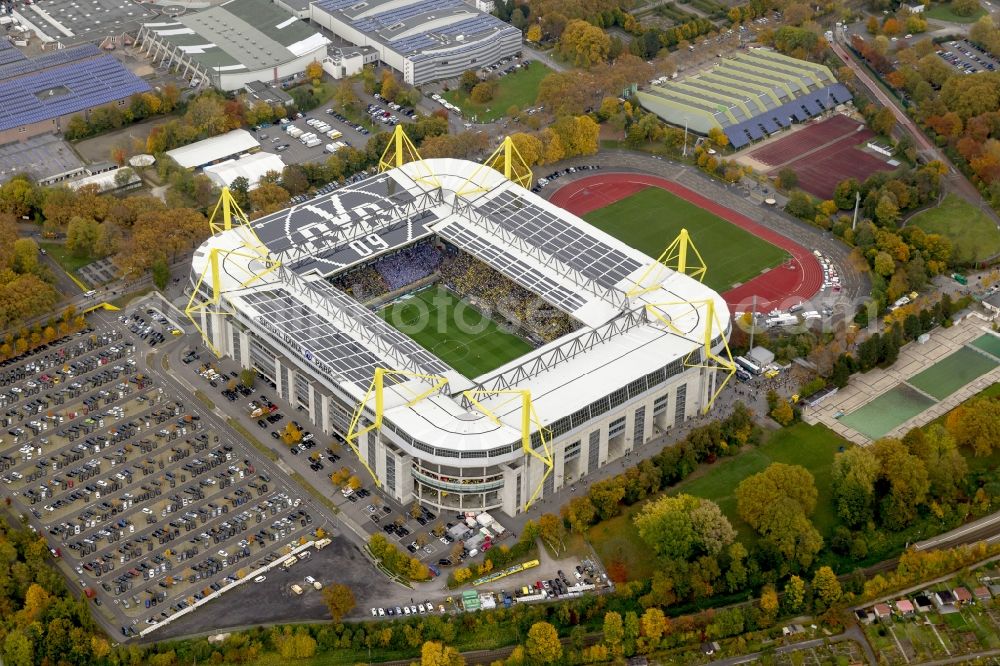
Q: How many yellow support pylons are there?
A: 8